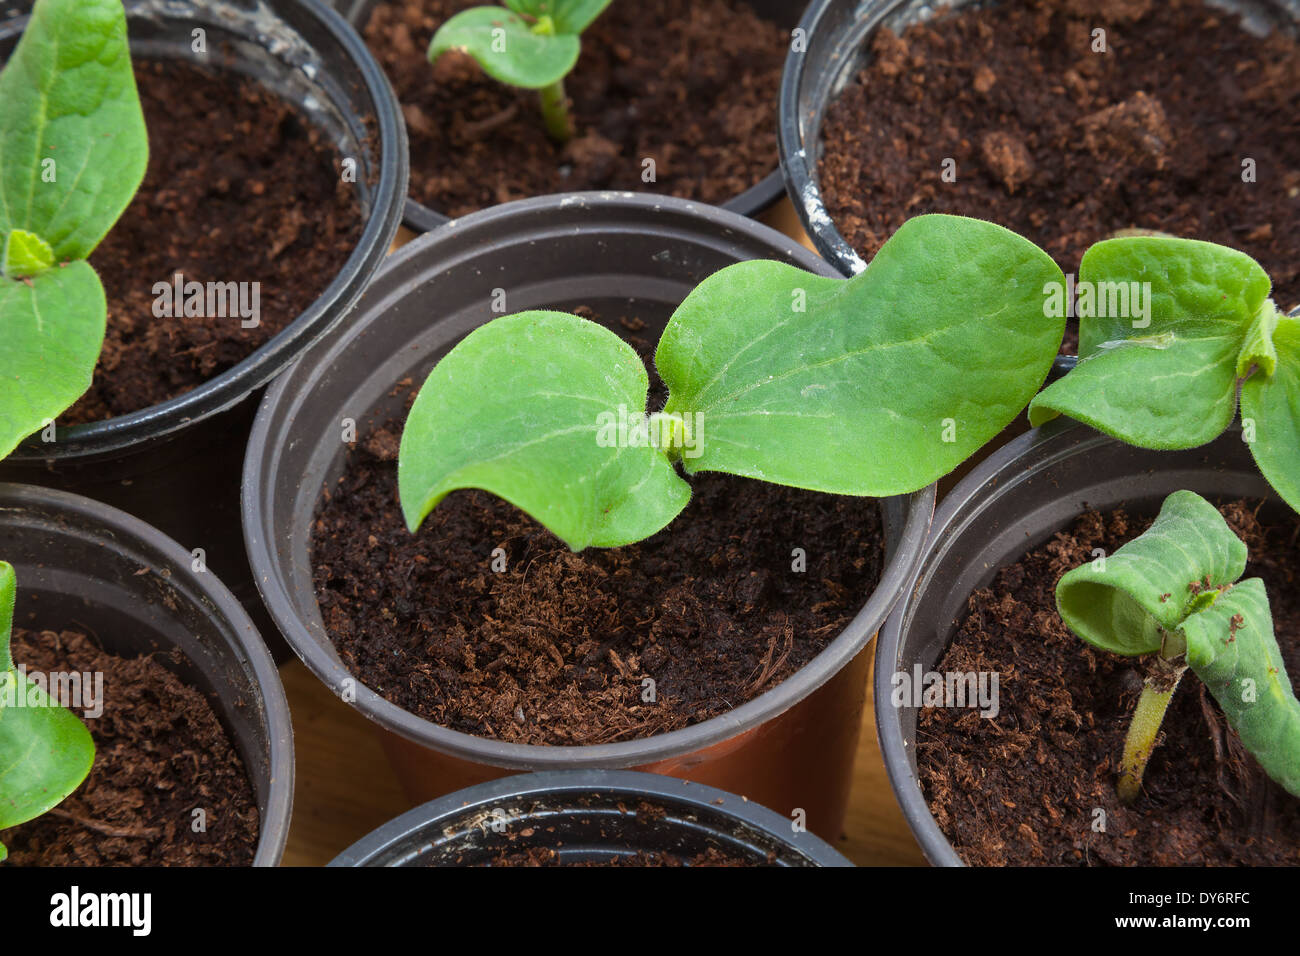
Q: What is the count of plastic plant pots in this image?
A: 7